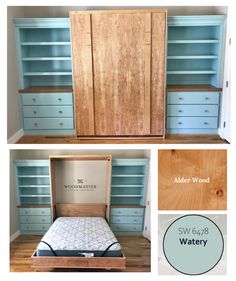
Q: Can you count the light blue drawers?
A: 12